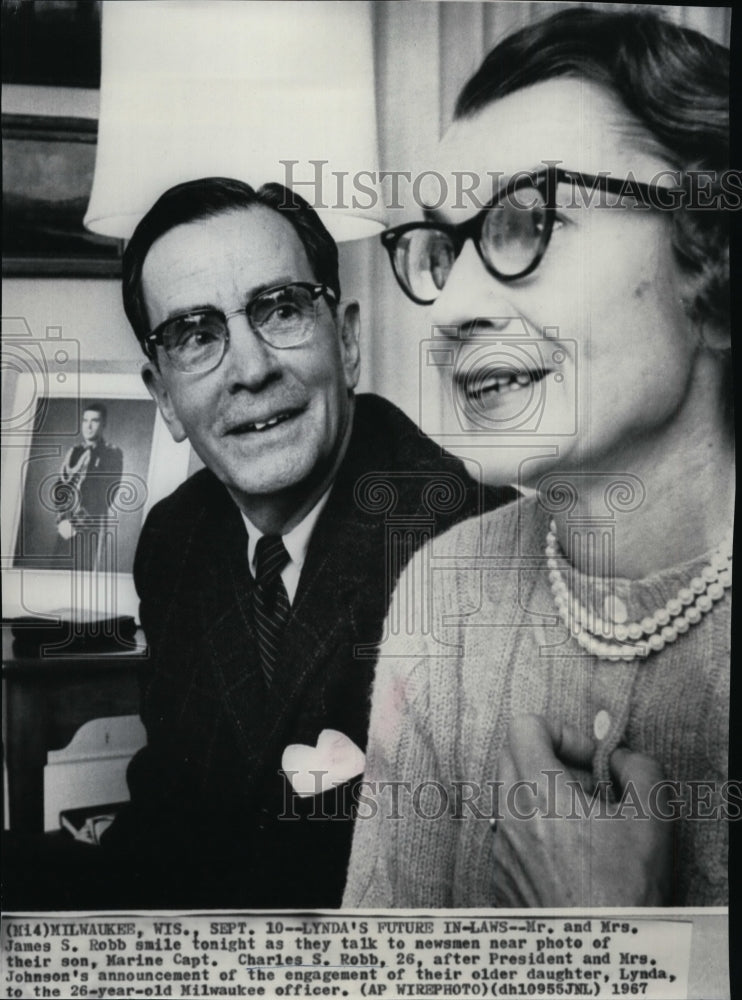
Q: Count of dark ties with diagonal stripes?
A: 1